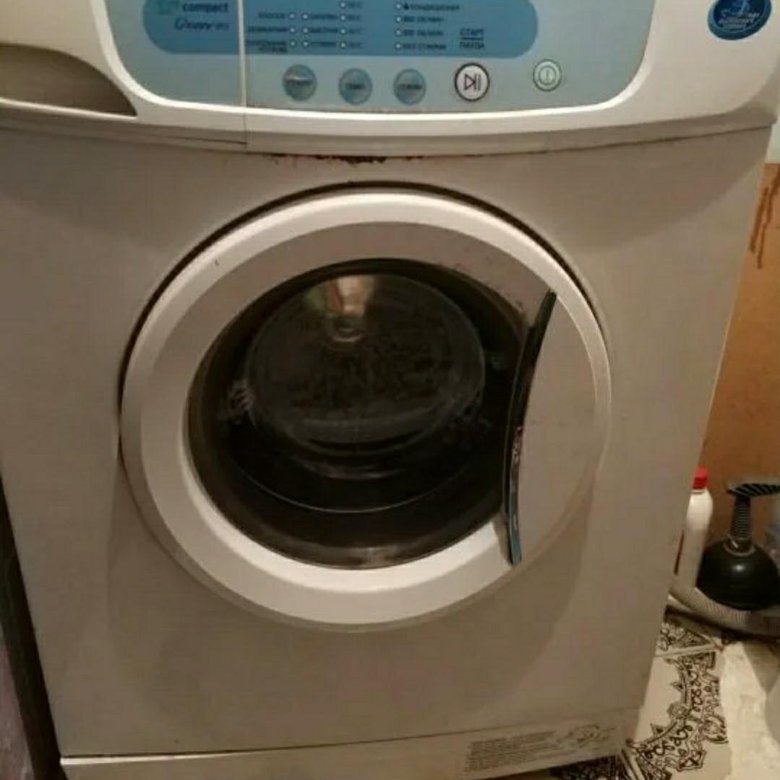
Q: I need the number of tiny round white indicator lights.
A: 14